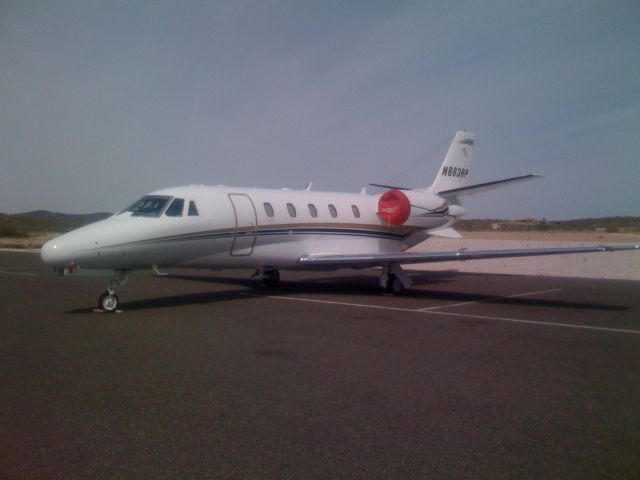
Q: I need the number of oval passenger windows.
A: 5